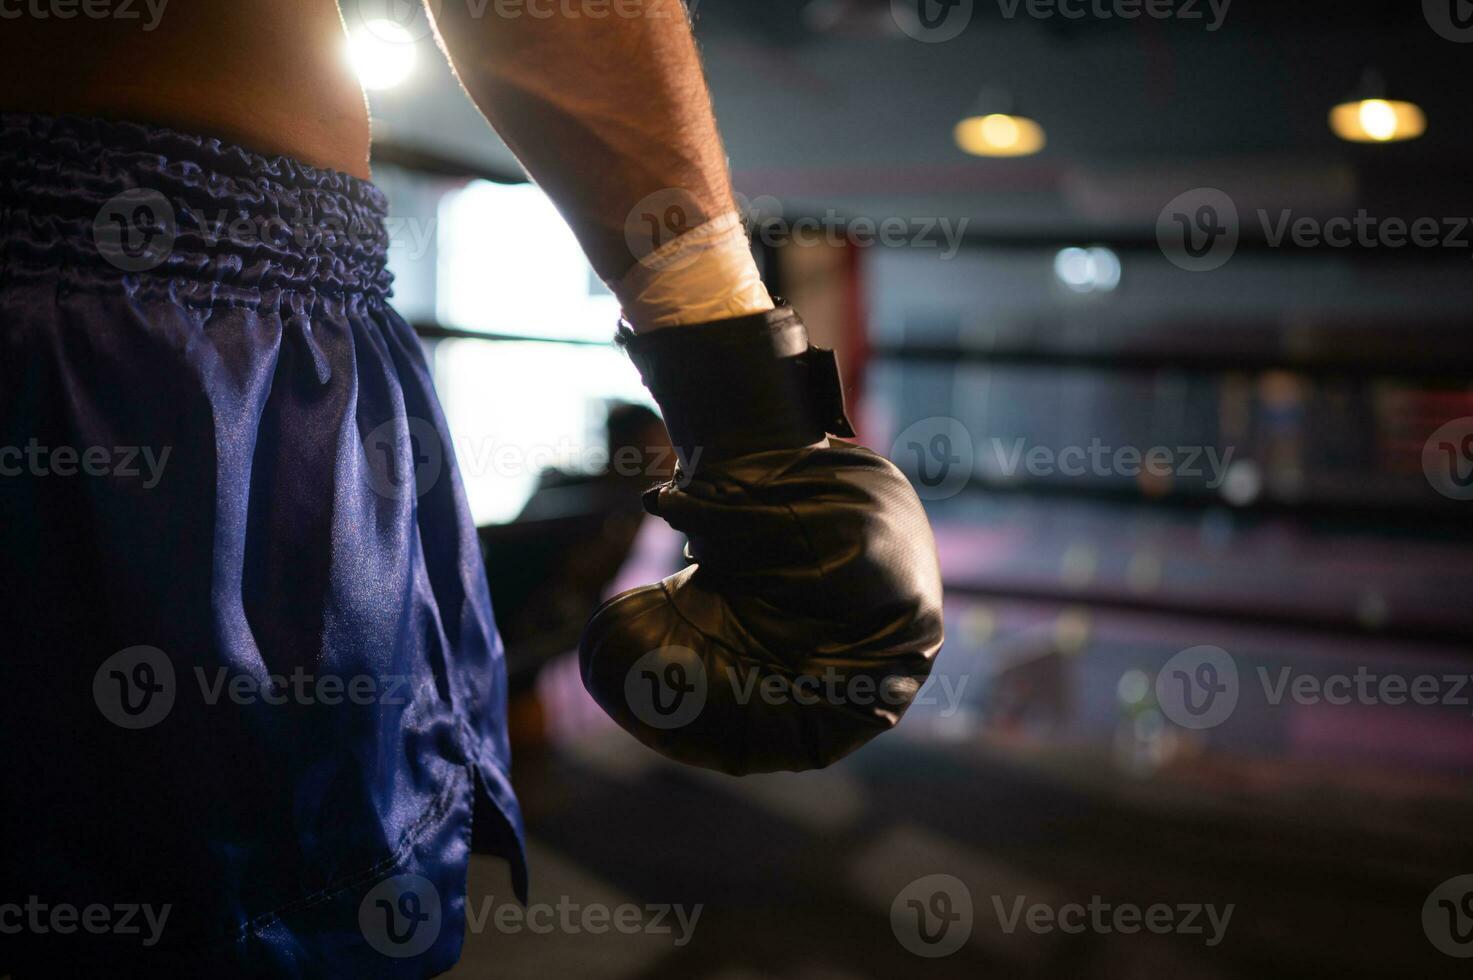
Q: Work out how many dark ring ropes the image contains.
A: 4